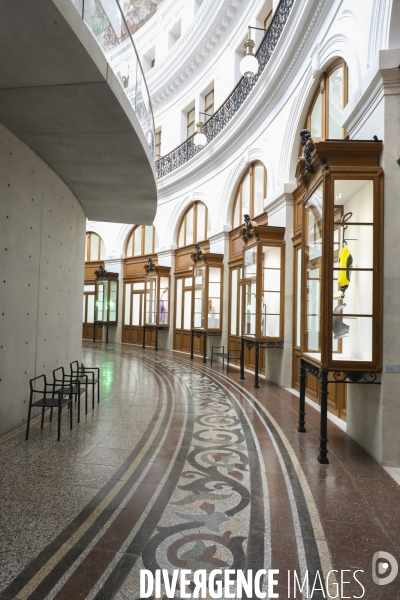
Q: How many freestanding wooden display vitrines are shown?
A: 5